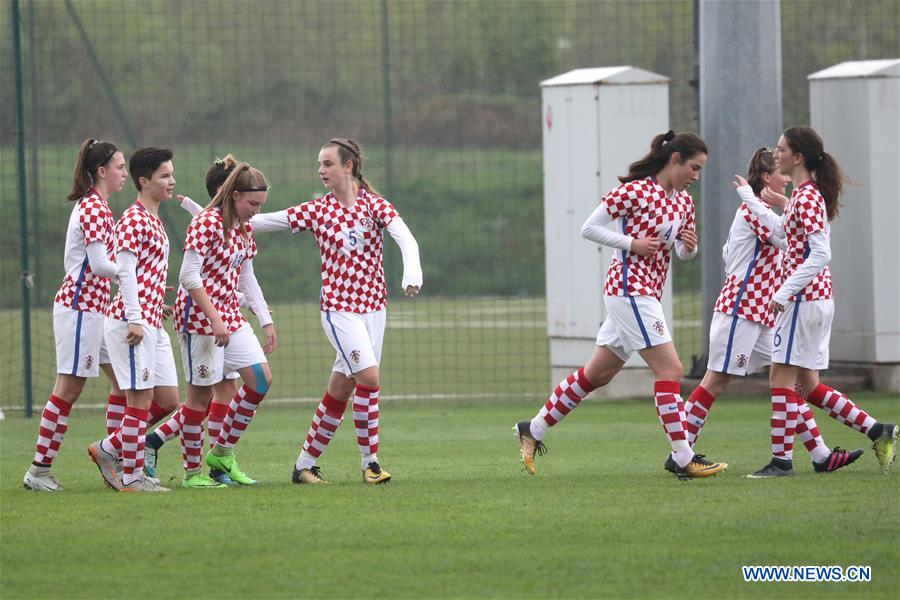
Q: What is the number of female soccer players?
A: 8